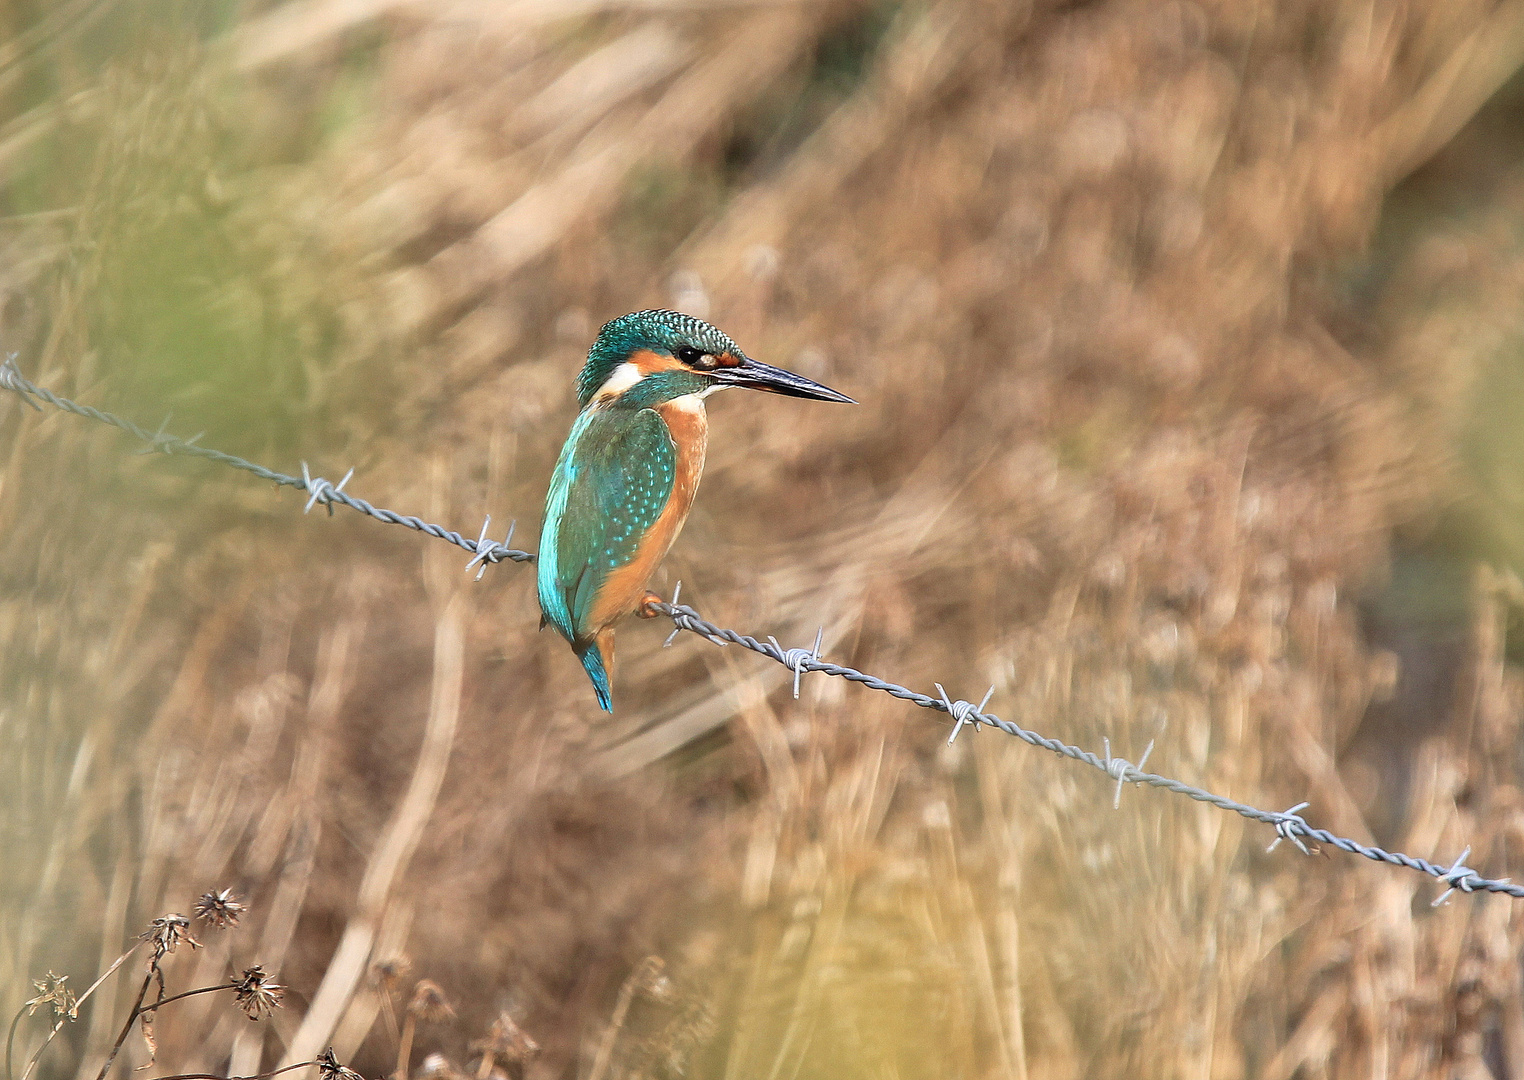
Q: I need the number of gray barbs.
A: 10